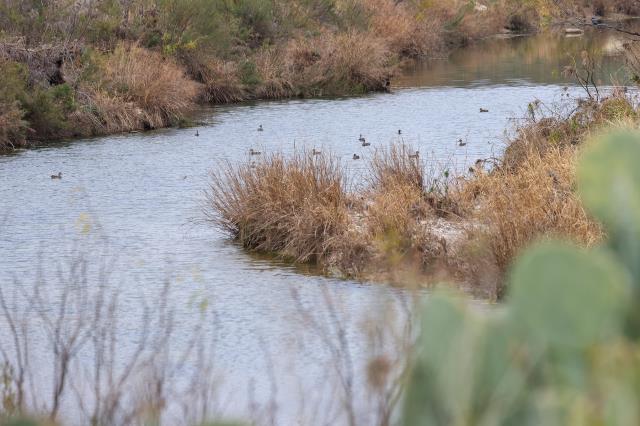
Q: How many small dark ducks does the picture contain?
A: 12